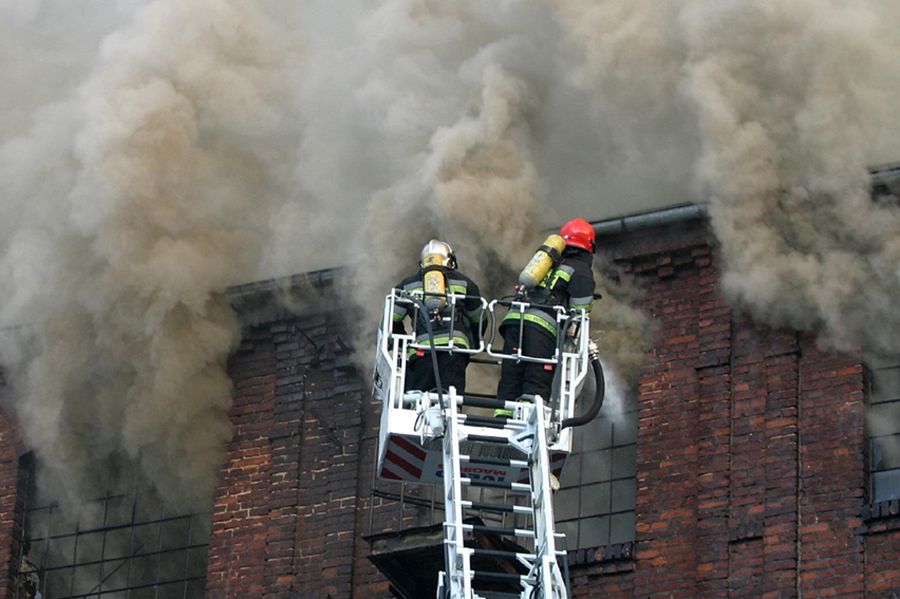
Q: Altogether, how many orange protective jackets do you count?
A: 0